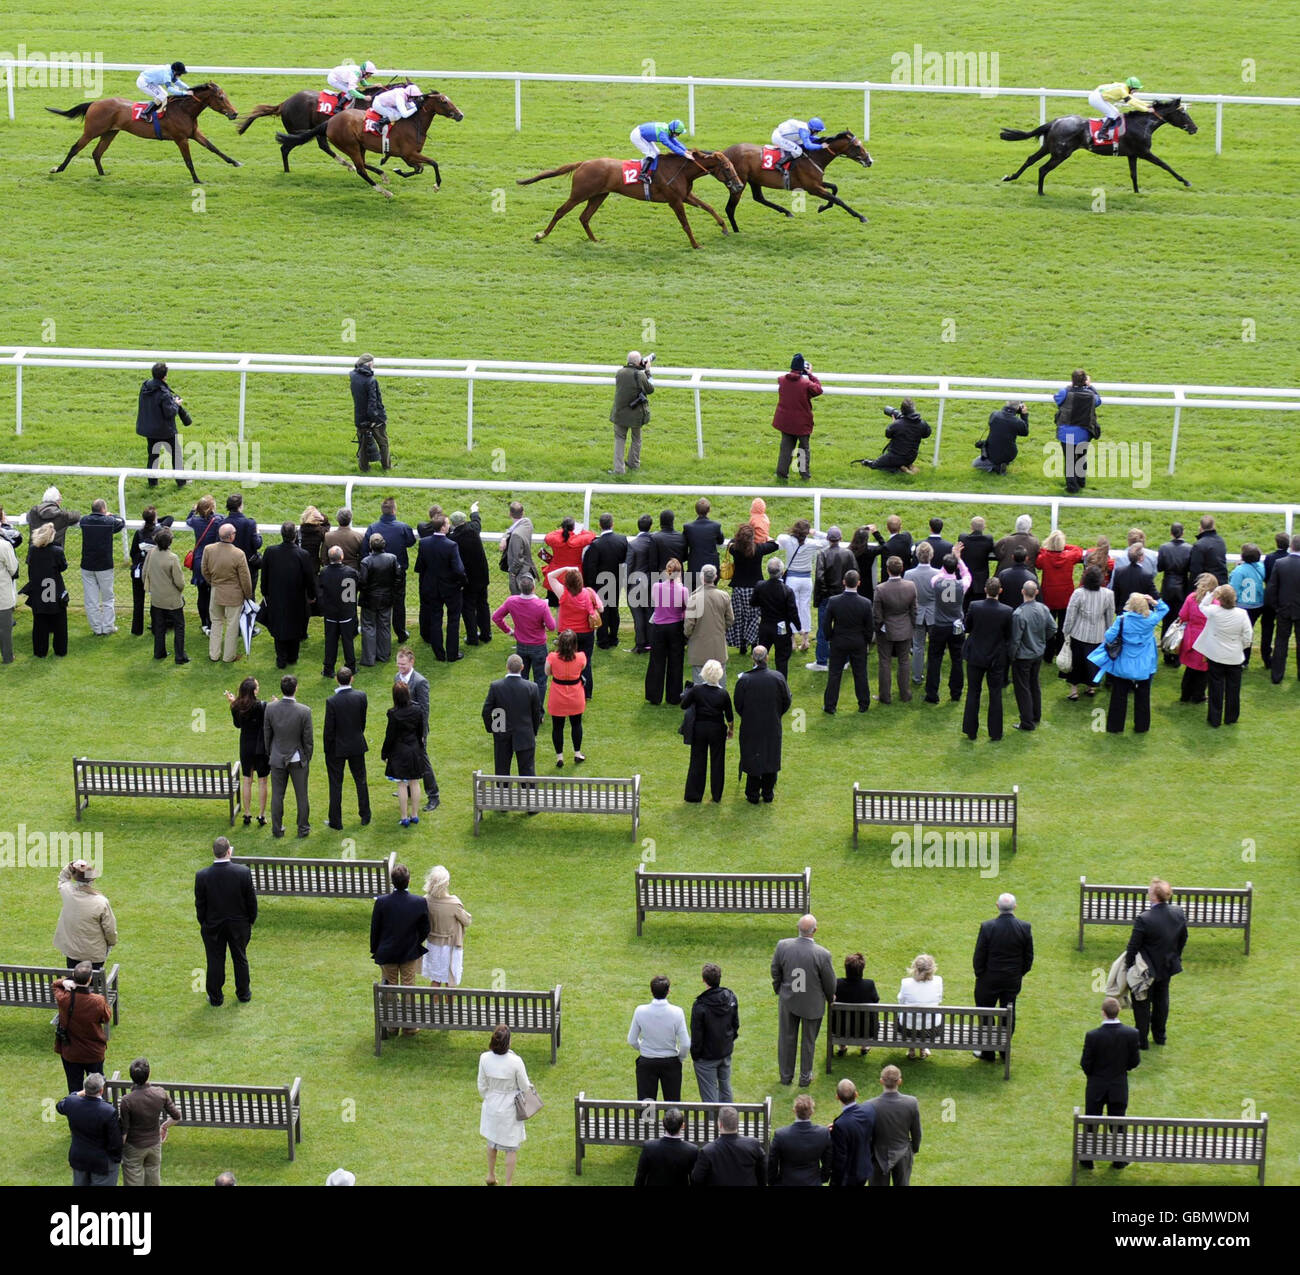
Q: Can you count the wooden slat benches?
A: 12